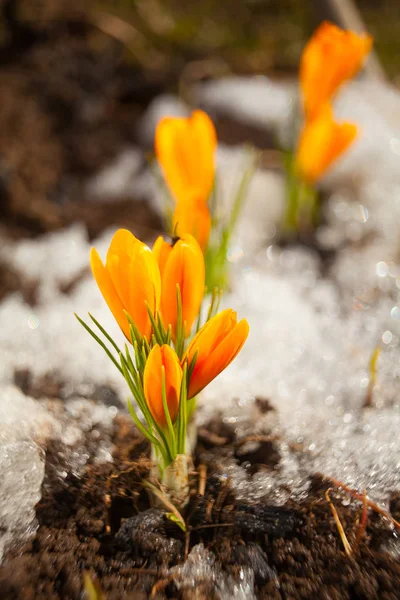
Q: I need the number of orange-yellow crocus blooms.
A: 8